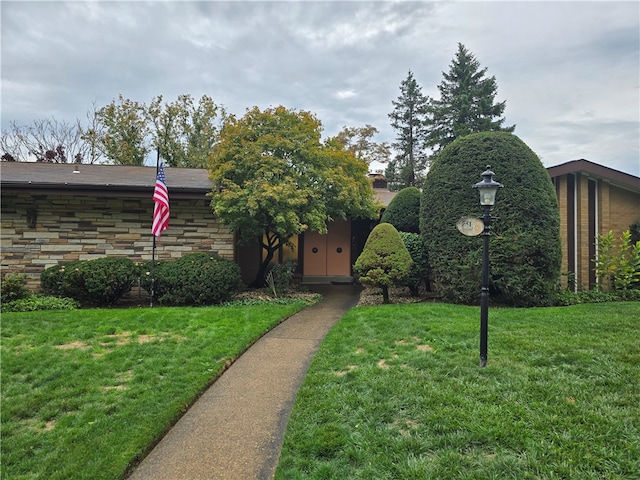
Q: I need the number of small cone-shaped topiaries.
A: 1